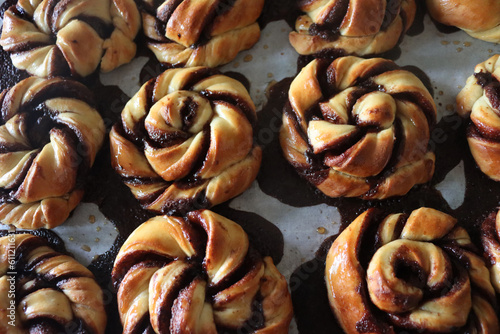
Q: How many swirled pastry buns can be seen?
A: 12